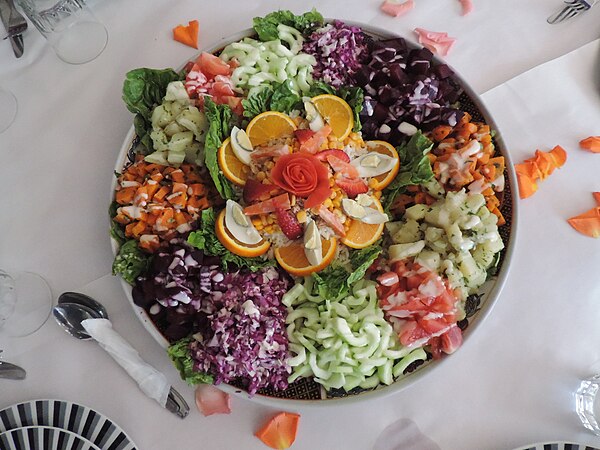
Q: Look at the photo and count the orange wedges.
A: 7